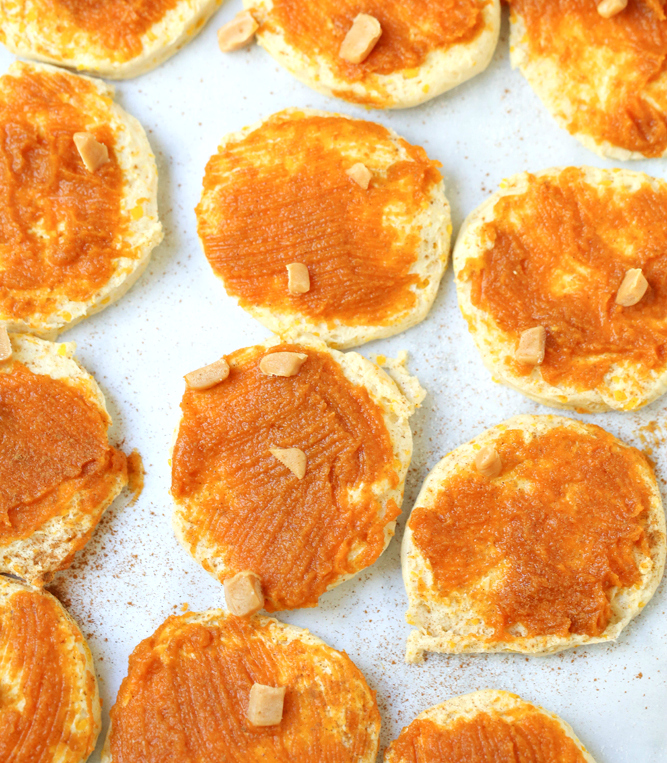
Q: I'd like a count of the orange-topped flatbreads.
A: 12